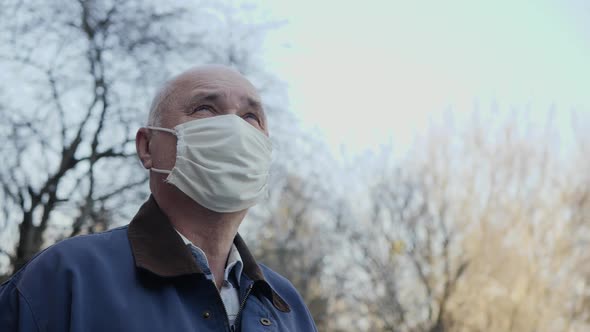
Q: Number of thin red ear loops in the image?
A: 0